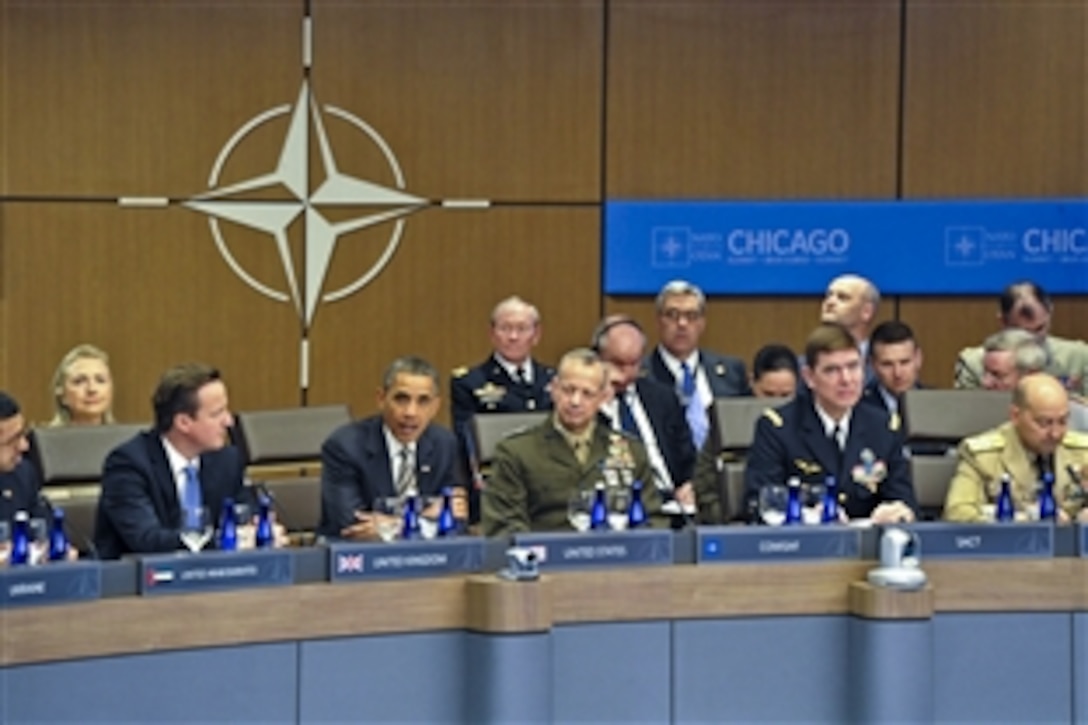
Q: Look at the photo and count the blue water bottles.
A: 12